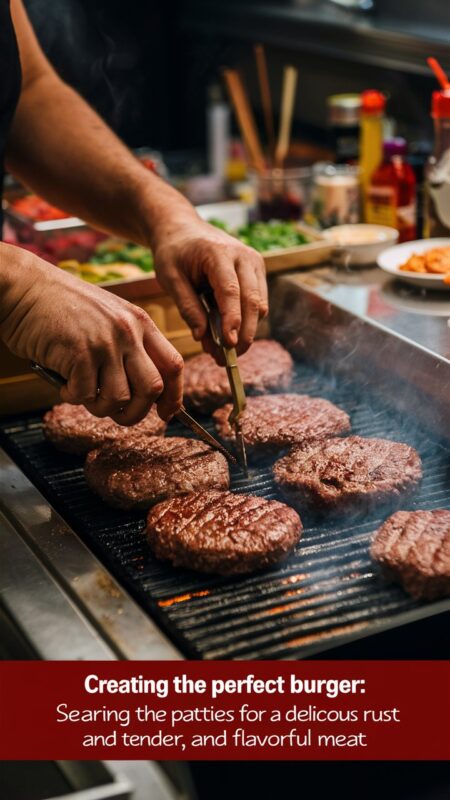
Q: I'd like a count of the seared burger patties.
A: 7